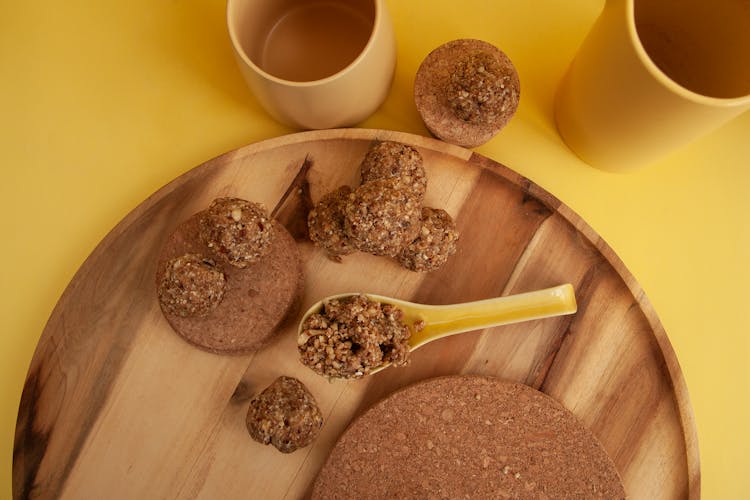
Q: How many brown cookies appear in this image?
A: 8